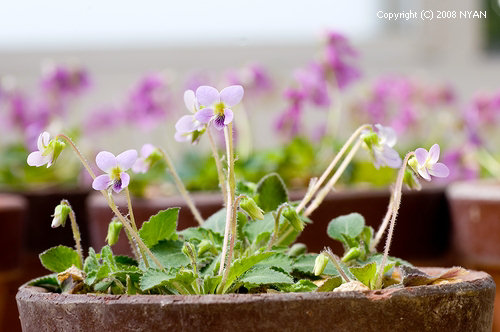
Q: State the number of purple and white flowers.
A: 7